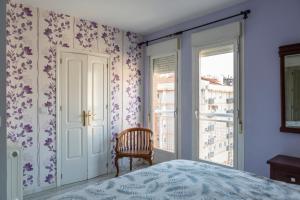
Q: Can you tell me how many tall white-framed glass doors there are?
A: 2